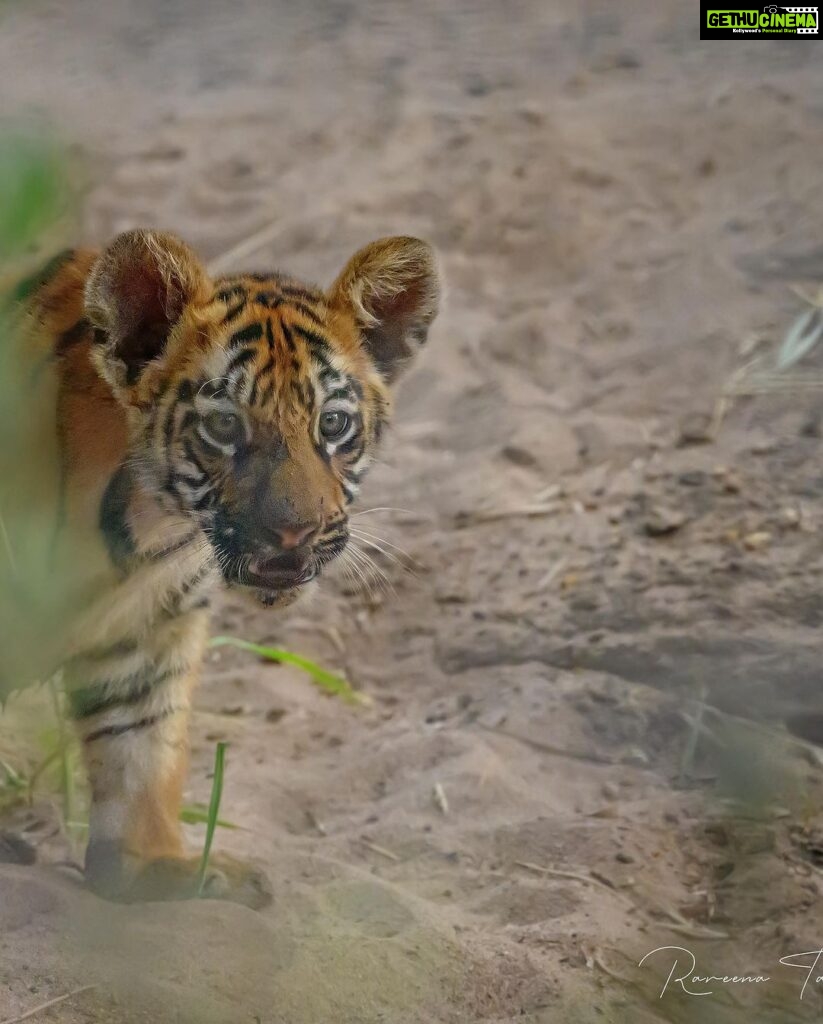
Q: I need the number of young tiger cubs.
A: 1